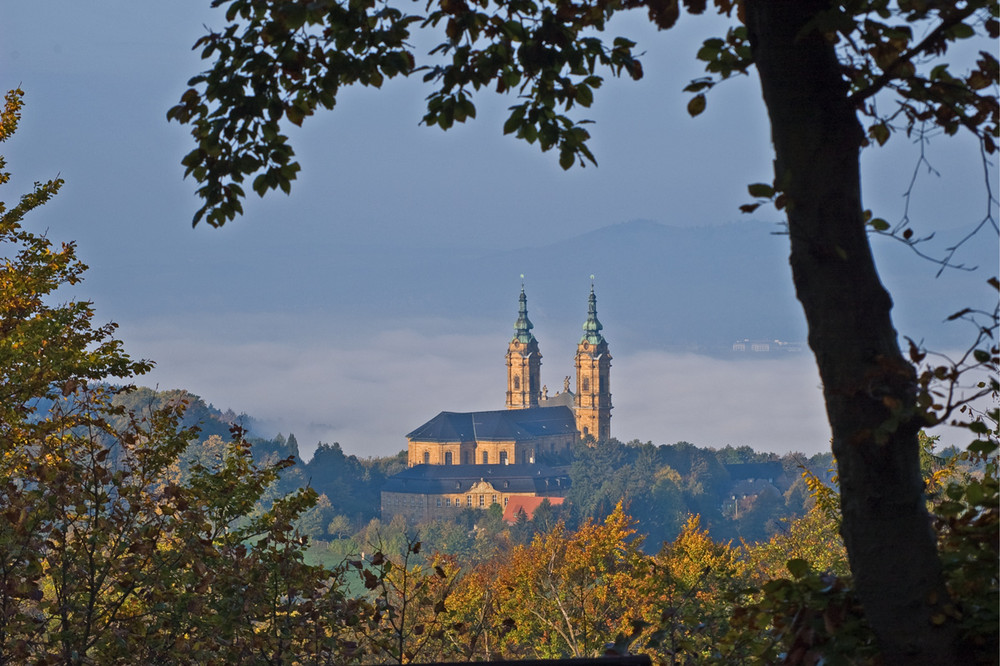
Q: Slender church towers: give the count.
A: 2